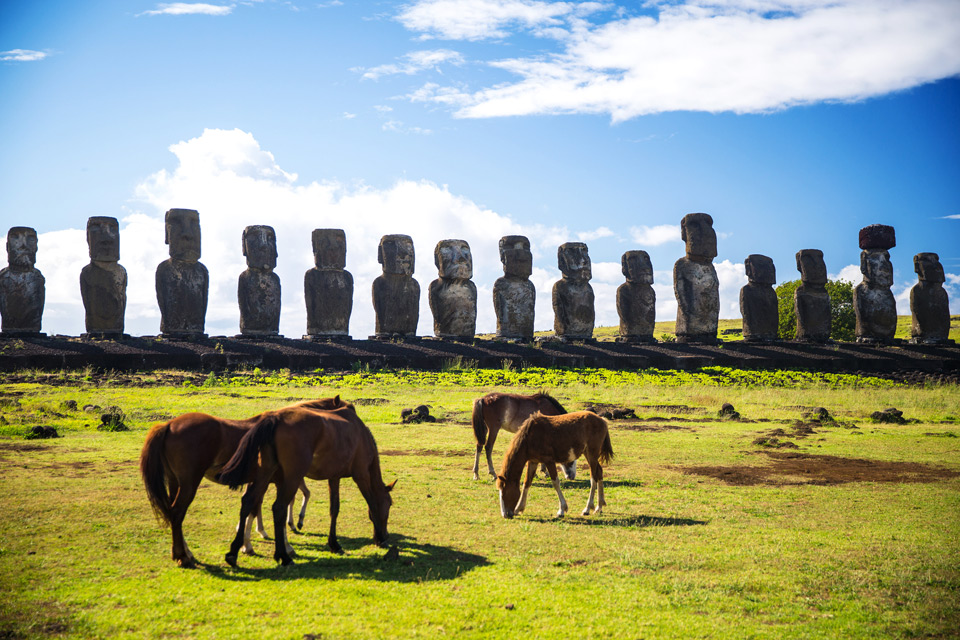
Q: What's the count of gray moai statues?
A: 15